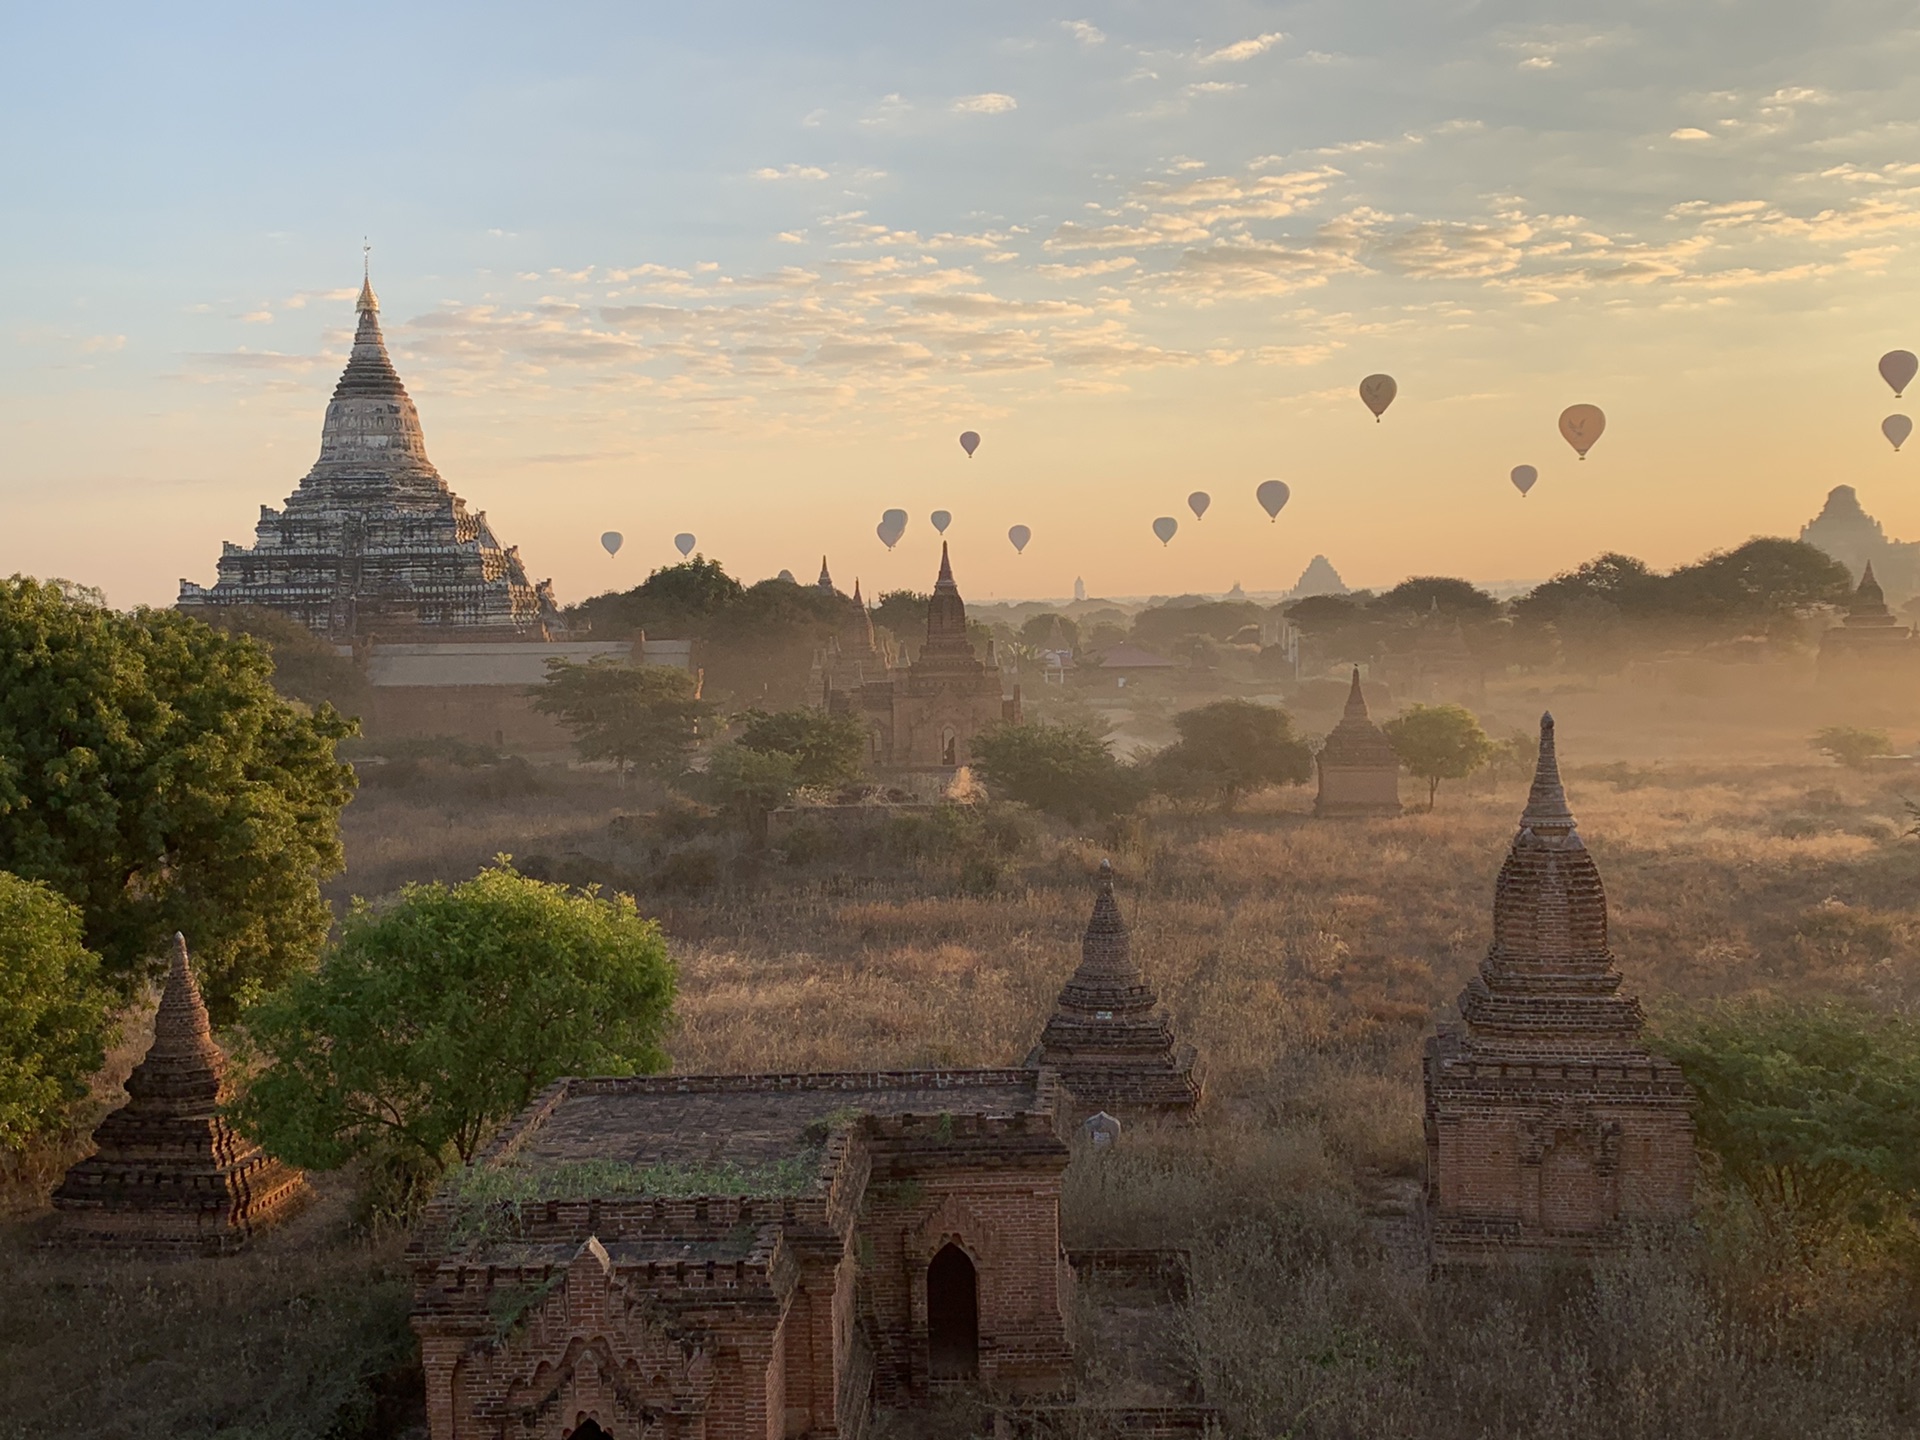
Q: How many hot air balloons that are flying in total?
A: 15